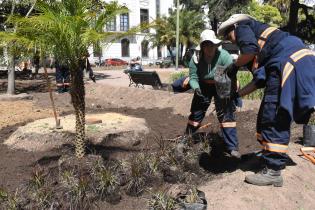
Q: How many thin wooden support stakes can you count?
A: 1